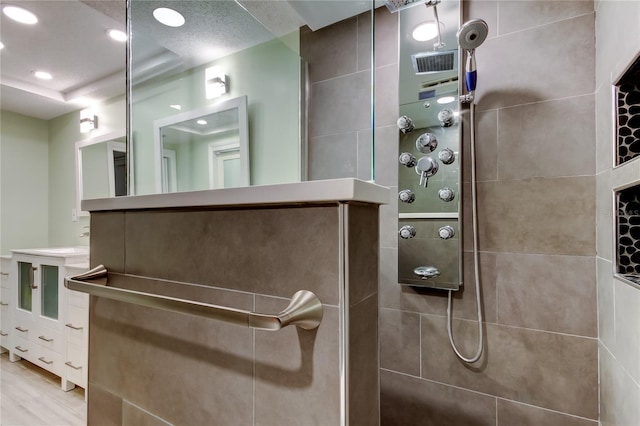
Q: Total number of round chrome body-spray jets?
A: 8